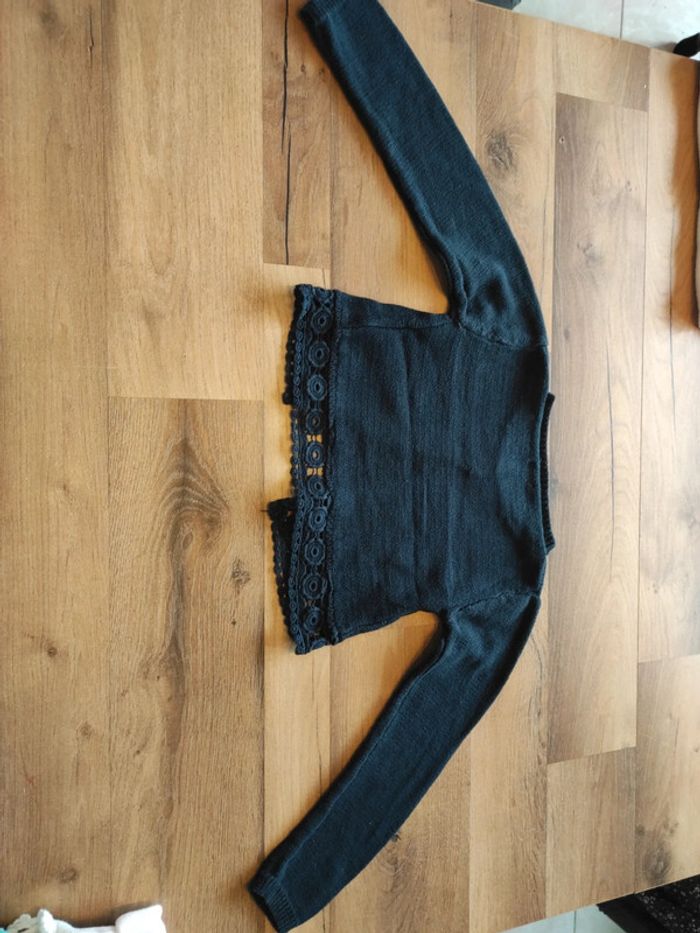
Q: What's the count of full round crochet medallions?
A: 10